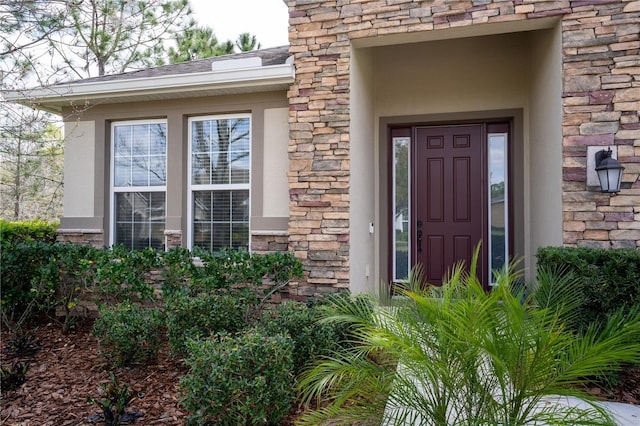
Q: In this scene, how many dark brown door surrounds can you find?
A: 1